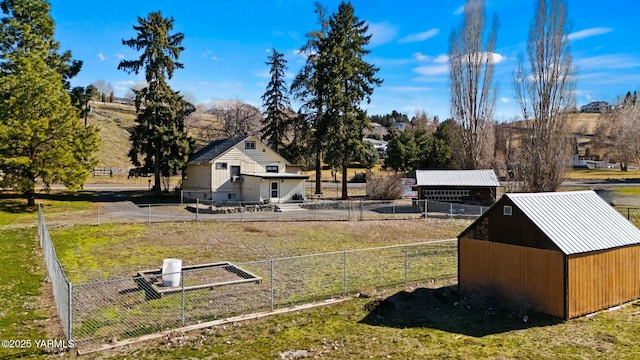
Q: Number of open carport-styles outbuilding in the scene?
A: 1